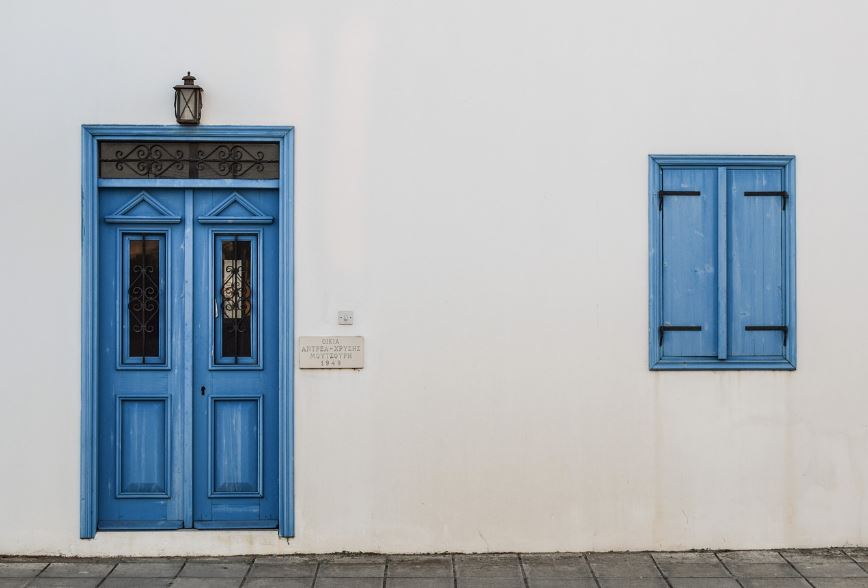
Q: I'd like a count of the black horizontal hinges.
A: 4